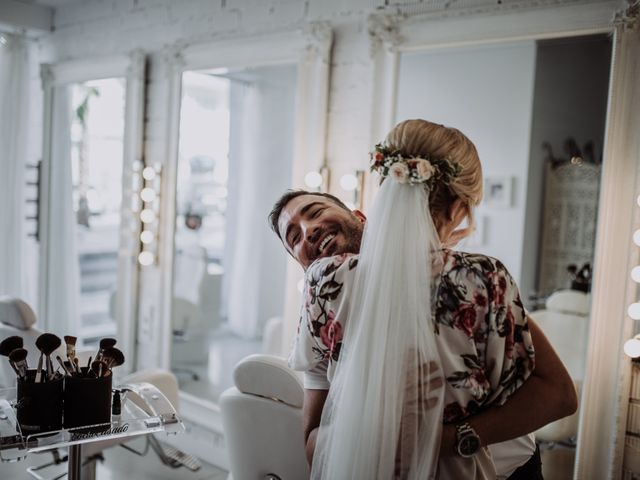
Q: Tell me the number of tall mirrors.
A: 3